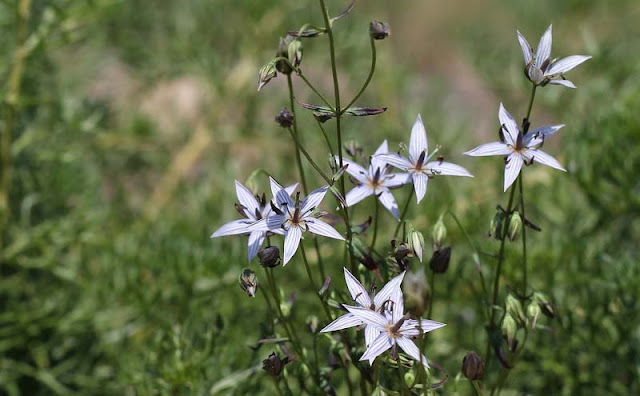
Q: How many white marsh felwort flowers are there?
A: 8